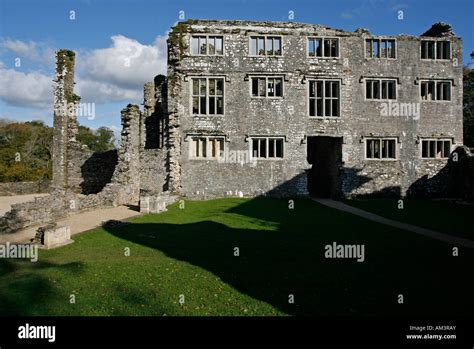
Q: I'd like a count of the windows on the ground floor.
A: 4